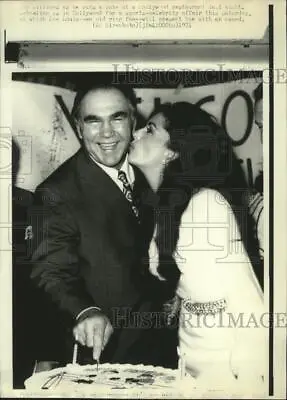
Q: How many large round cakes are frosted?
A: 1